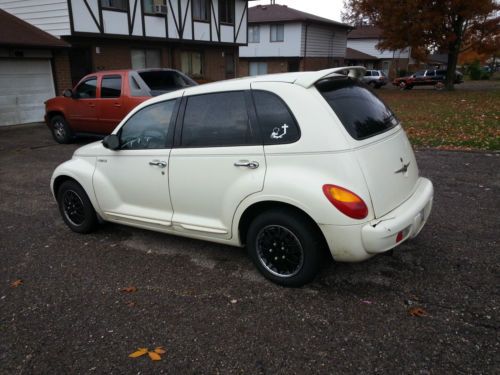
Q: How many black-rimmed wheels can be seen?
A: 2